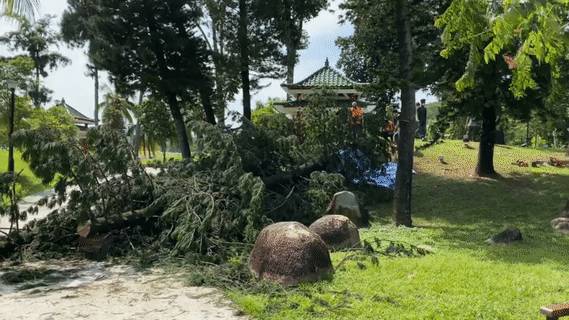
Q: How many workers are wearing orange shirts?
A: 2